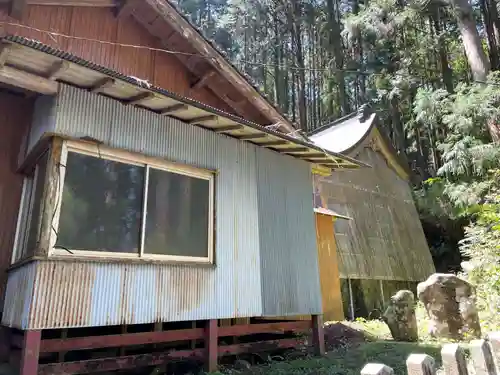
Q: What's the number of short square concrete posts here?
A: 5